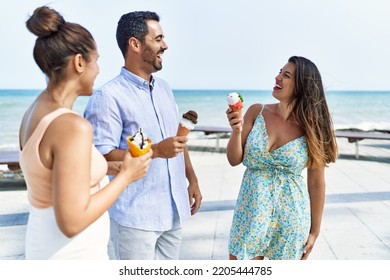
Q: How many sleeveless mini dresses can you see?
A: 1